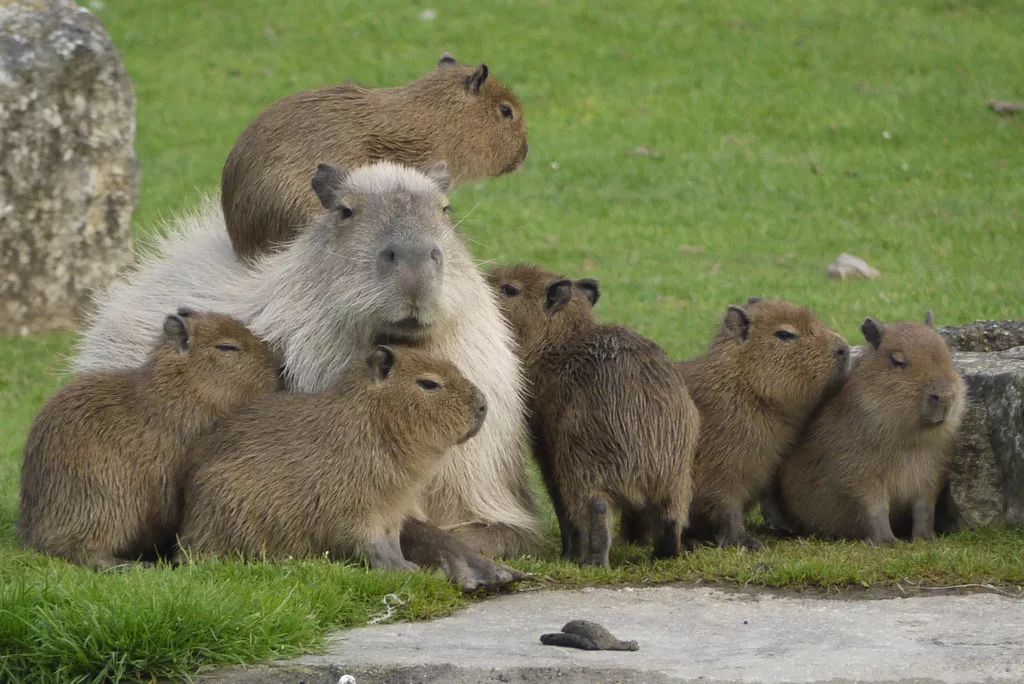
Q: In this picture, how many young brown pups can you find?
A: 6